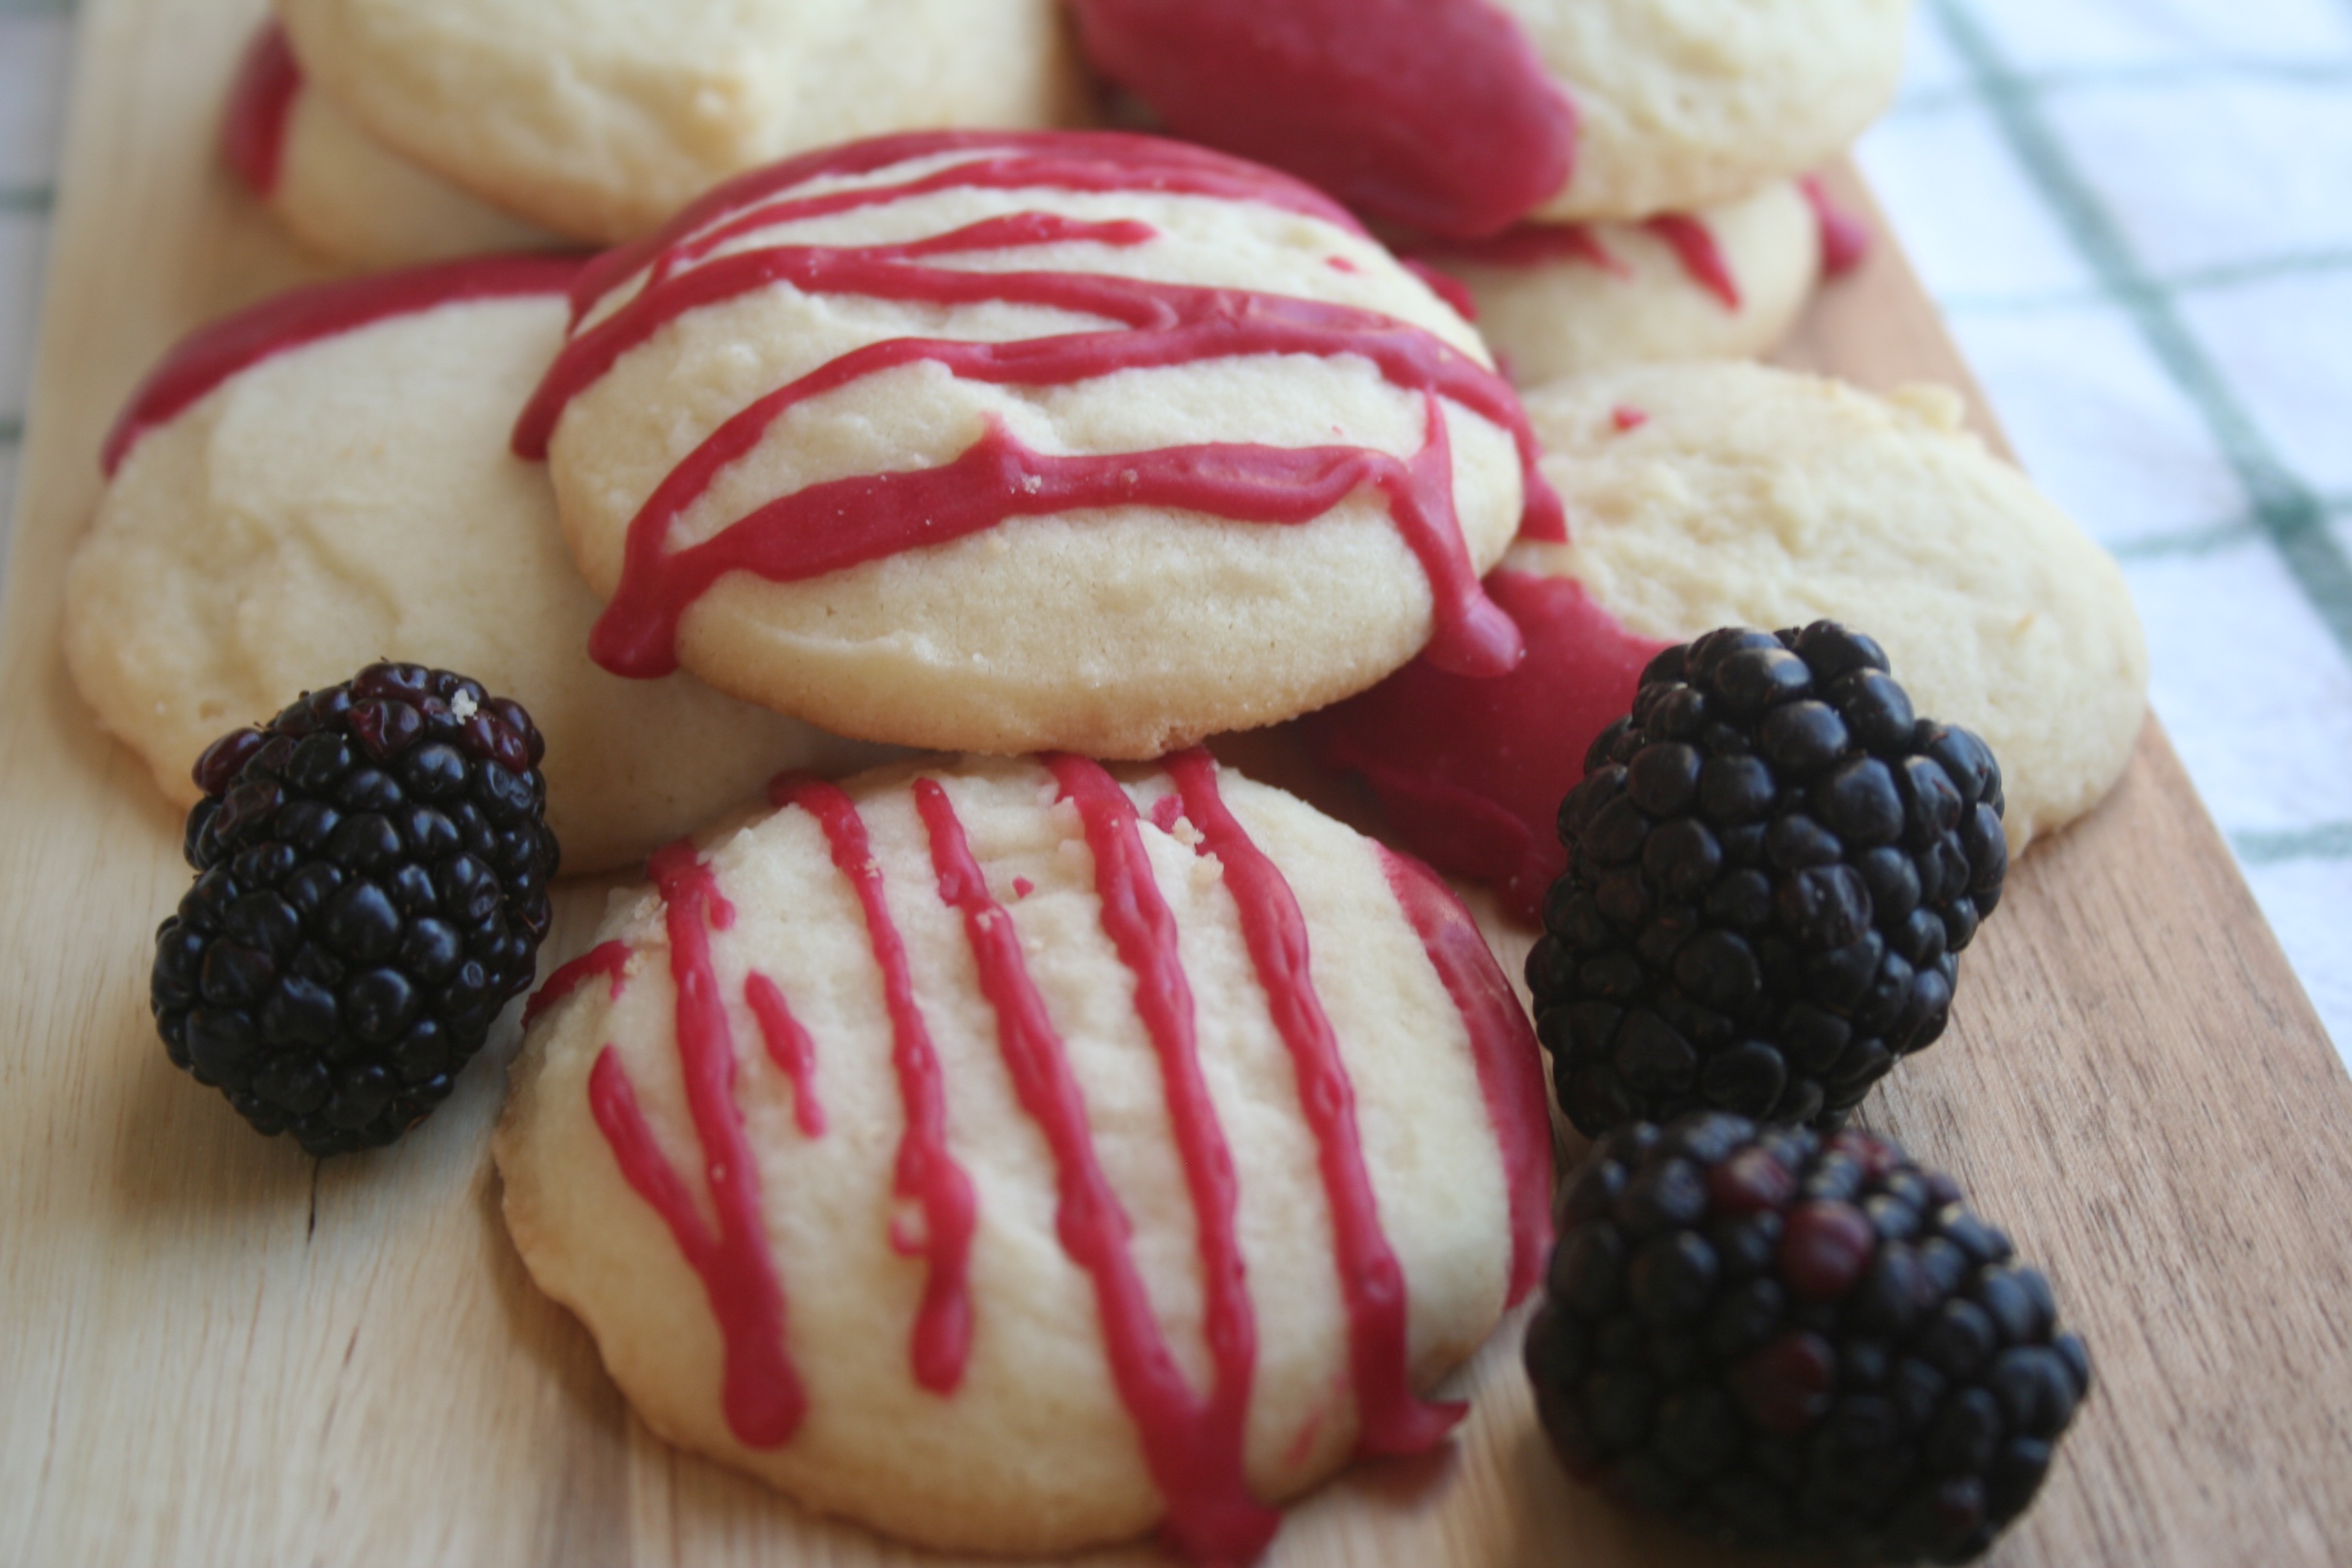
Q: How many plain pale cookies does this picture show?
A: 1